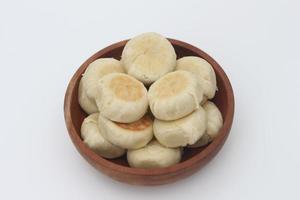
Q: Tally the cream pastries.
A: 11